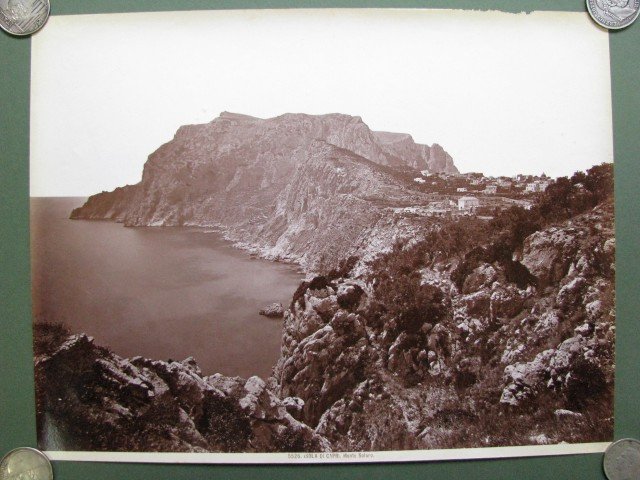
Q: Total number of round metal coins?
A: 4